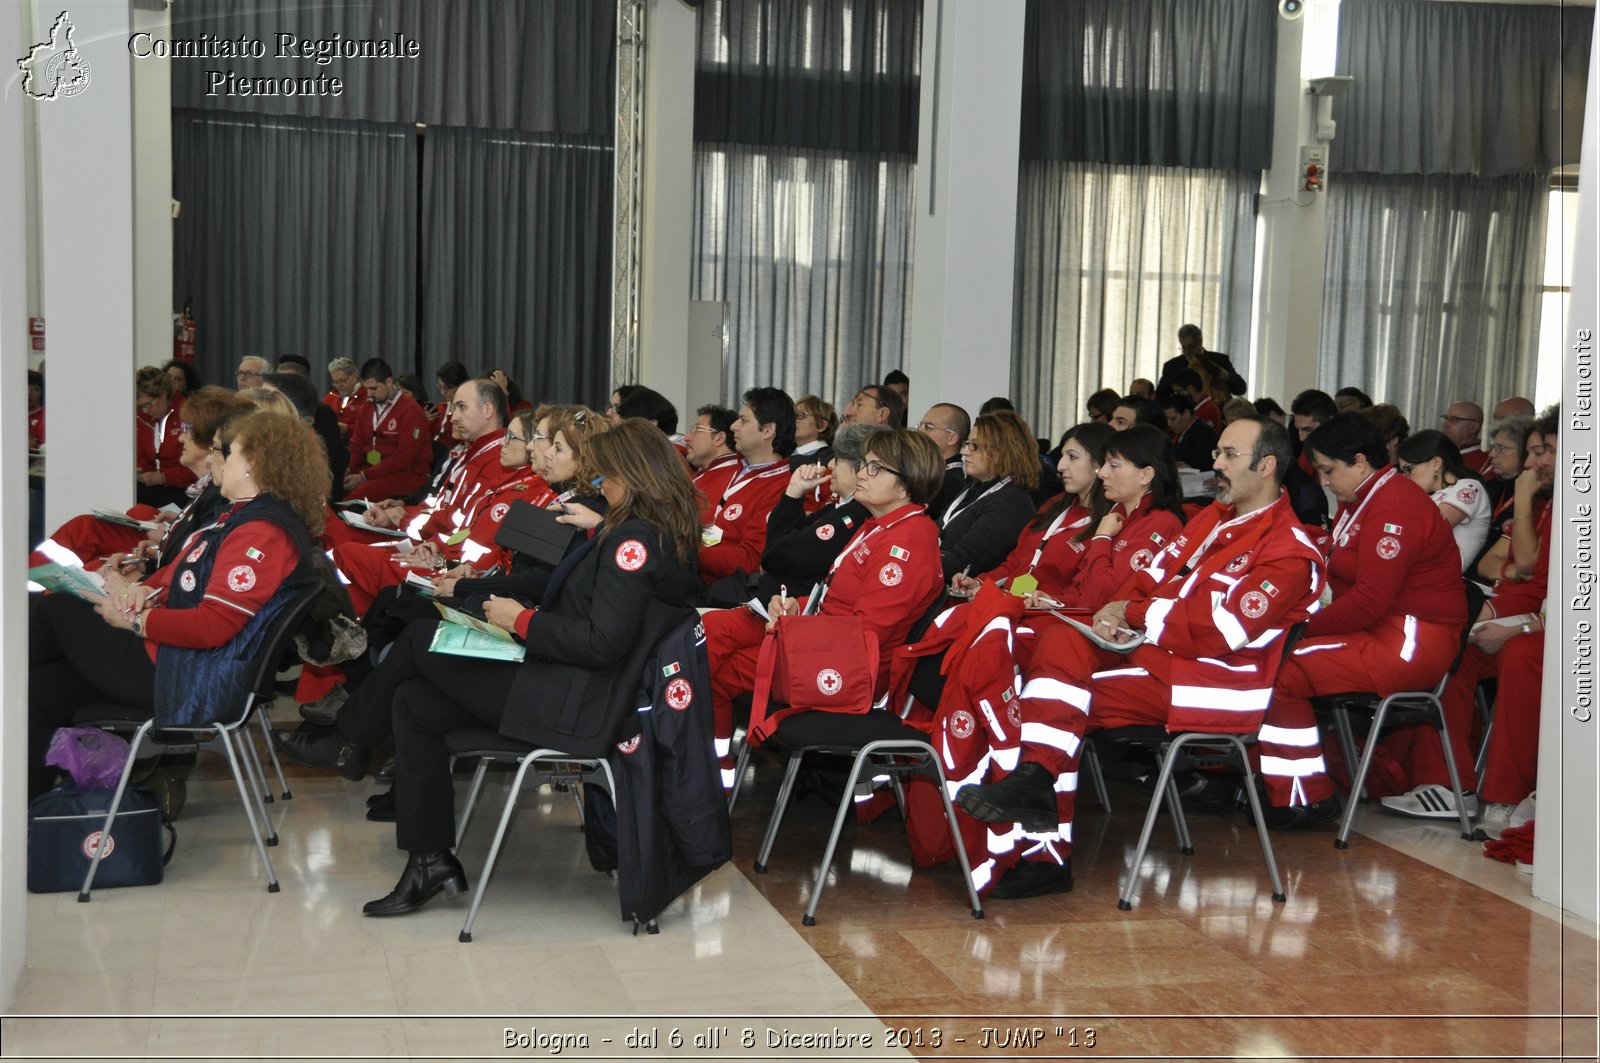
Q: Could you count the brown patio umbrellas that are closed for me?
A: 0